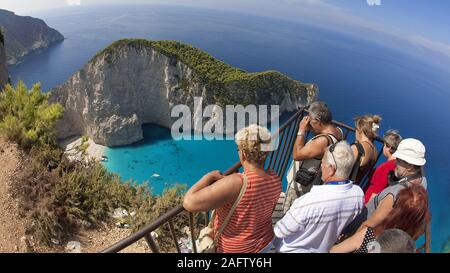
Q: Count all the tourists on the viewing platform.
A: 8